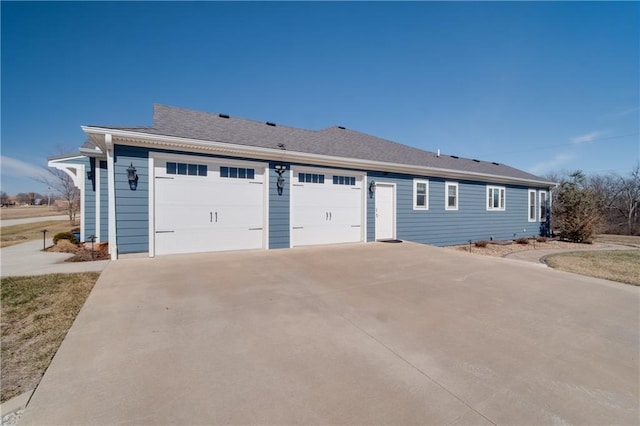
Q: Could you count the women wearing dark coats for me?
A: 0